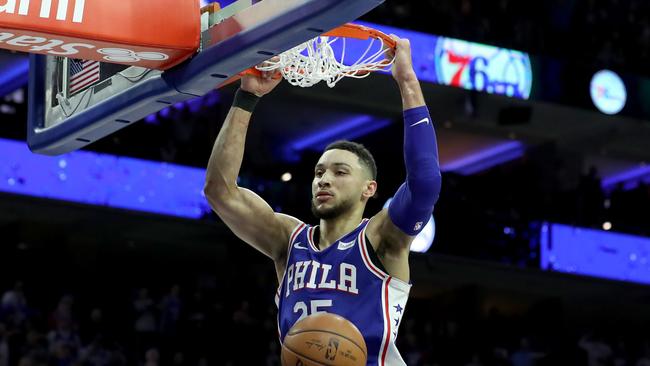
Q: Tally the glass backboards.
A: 1